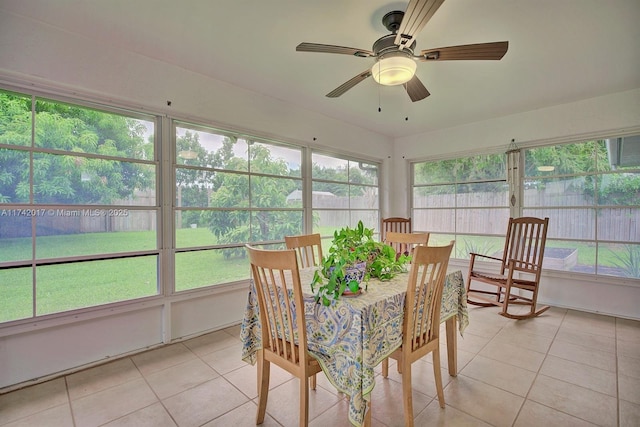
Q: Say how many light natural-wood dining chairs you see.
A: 4